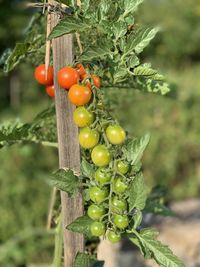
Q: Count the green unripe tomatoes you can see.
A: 13